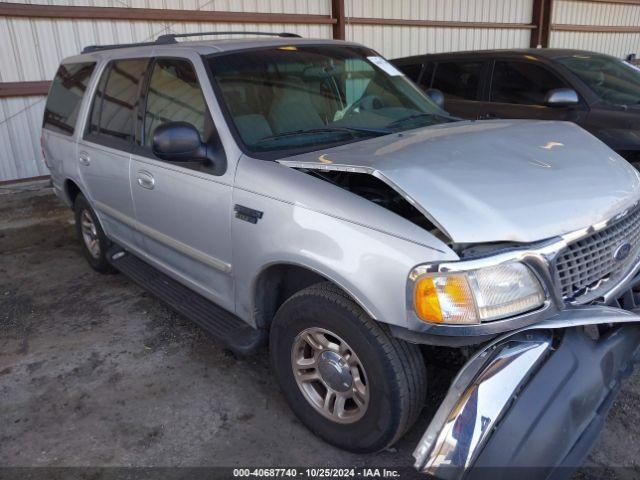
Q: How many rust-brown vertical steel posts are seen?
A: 2